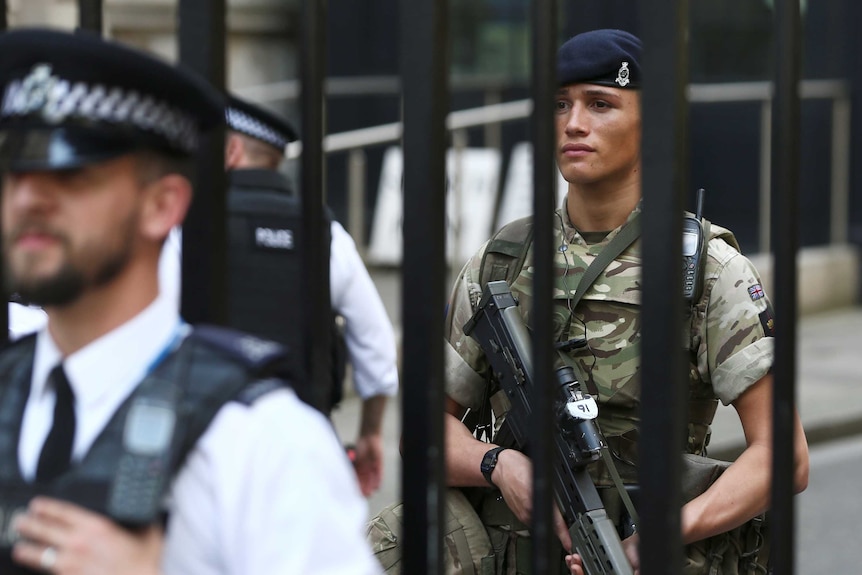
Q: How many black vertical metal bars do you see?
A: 8